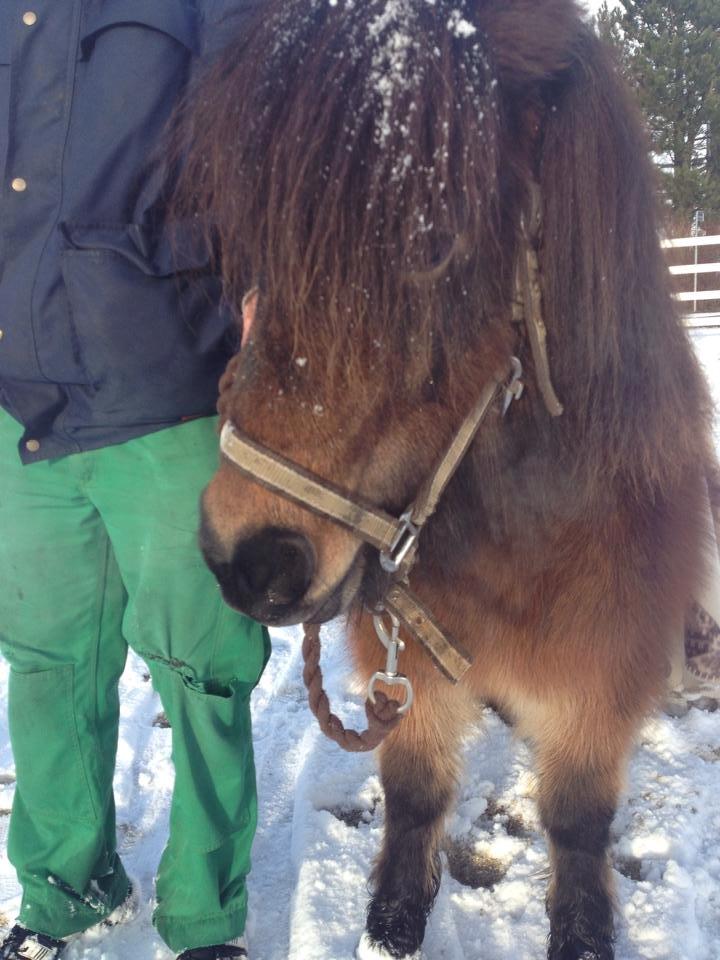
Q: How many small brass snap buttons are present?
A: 4